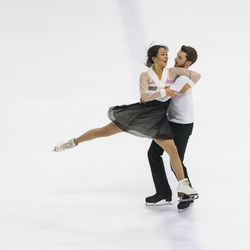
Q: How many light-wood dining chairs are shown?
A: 0